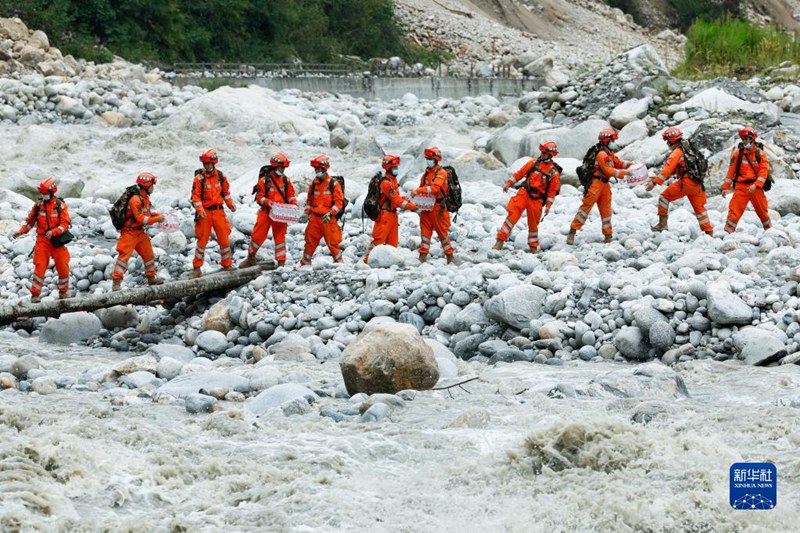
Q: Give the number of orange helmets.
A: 11